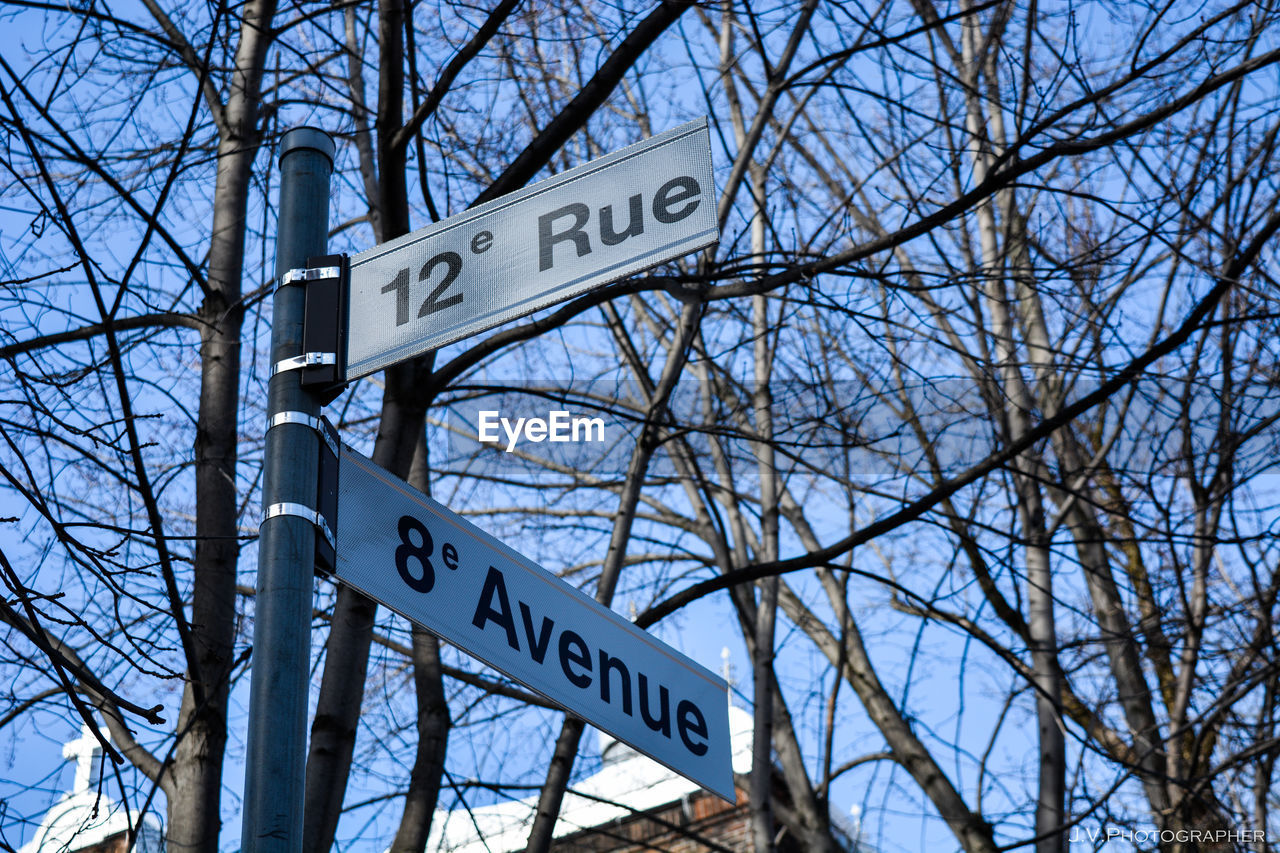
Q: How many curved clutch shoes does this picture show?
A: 4